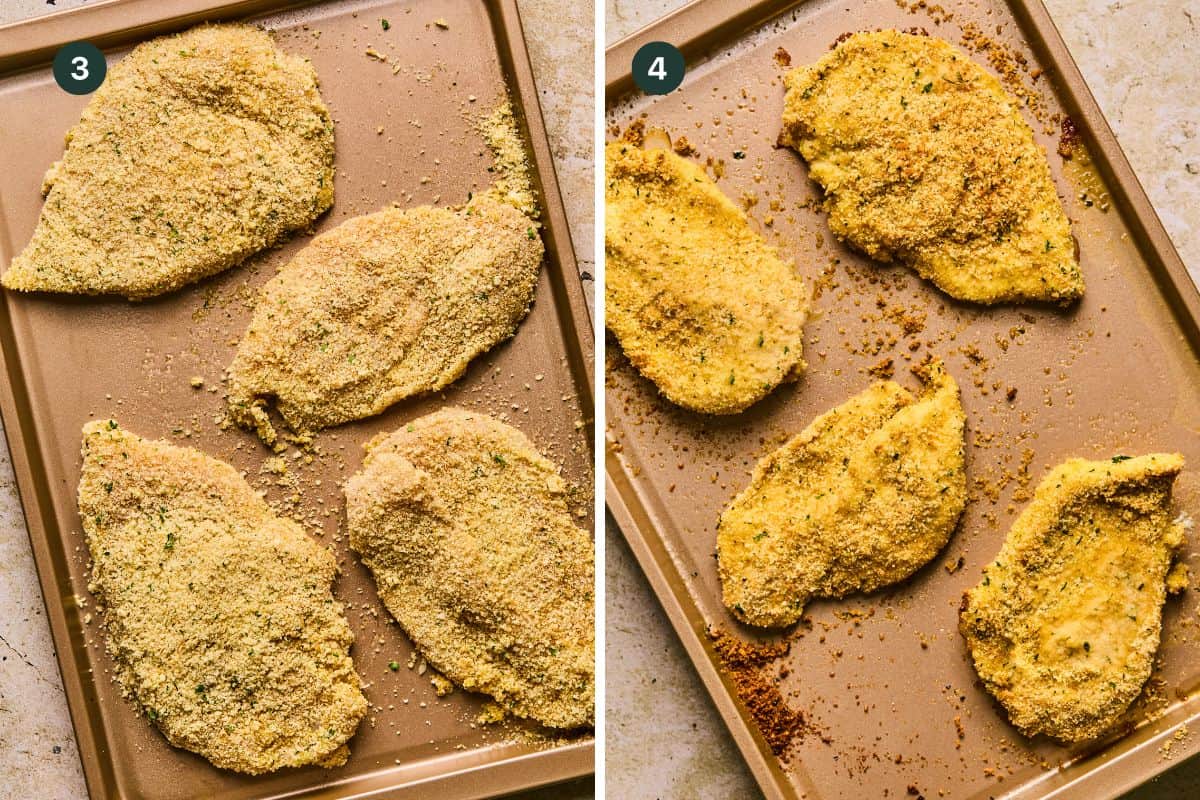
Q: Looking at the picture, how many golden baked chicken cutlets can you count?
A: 4